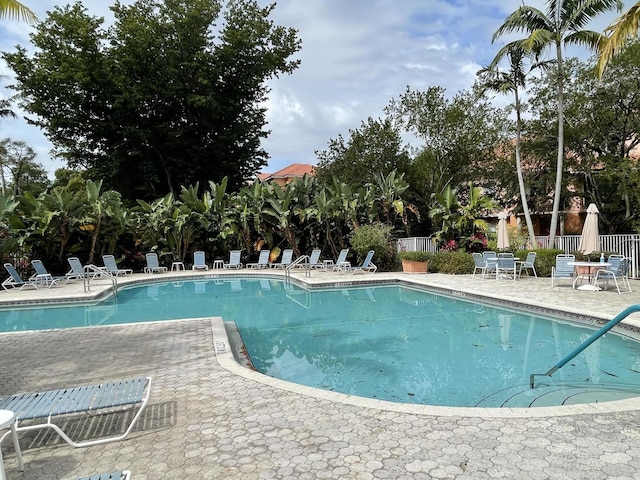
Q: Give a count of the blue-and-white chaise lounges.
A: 14